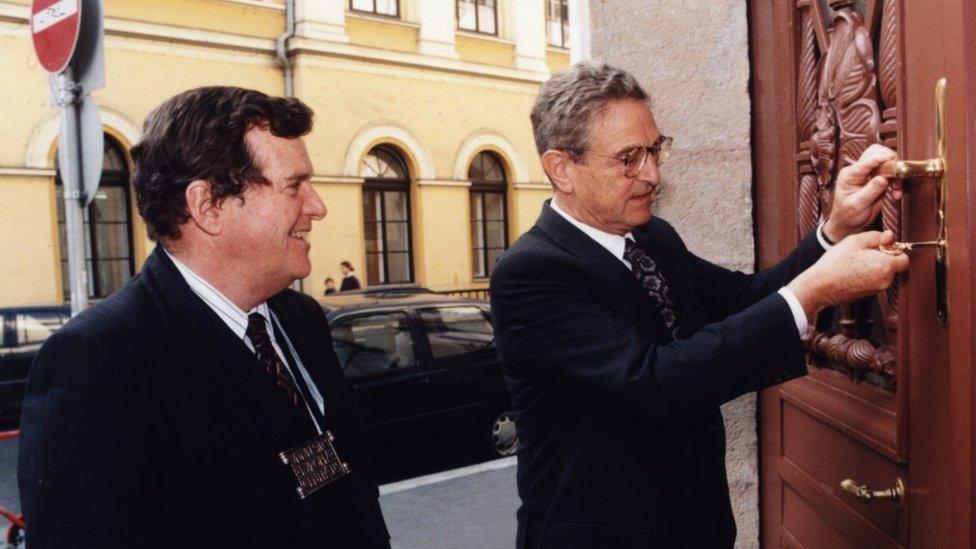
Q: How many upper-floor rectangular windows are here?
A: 3